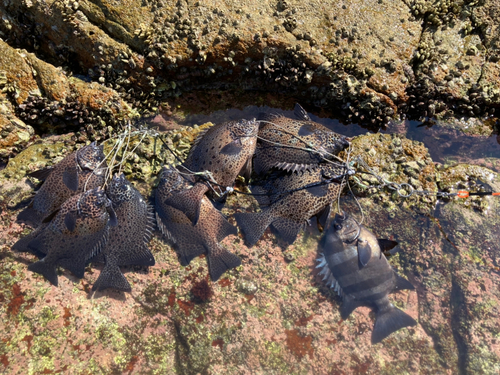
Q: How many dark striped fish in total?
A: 1